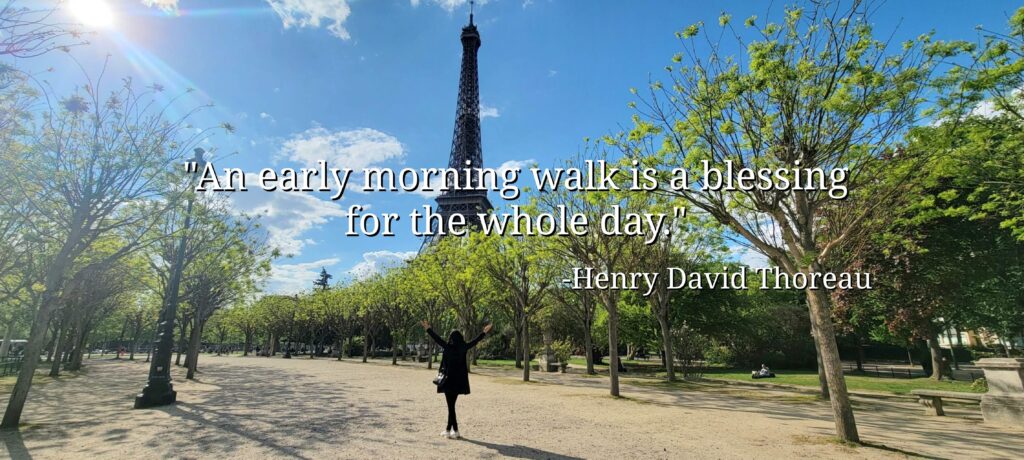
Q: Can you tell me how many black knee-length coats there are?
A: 1